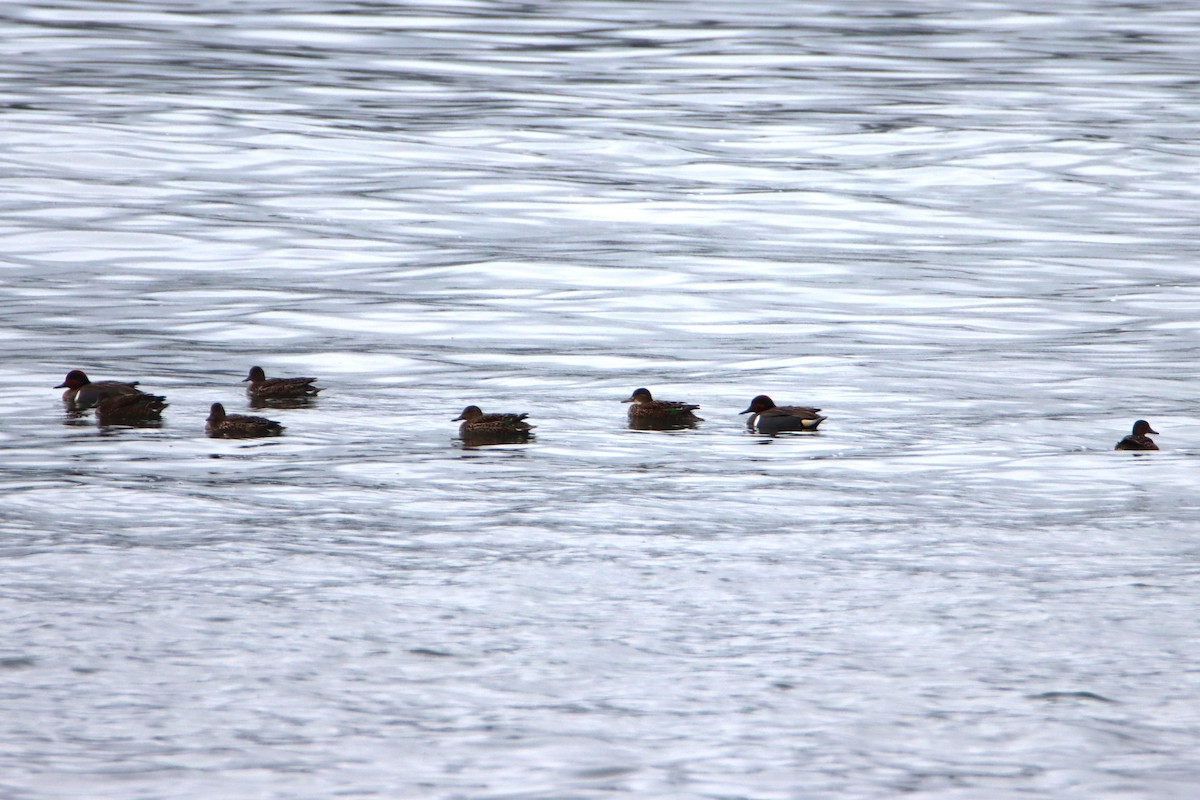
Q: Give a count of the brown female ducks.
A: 6